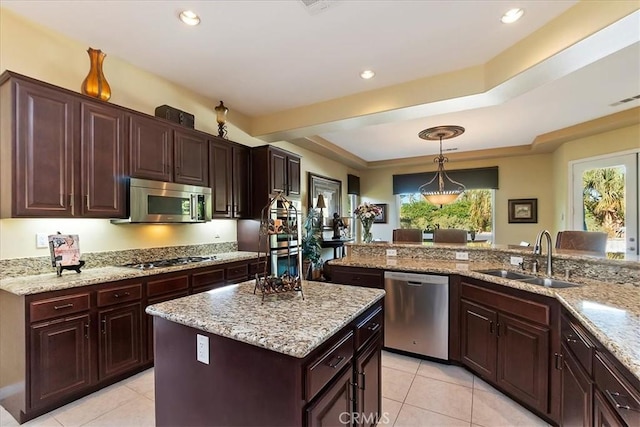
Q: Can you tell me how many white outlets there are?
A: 5